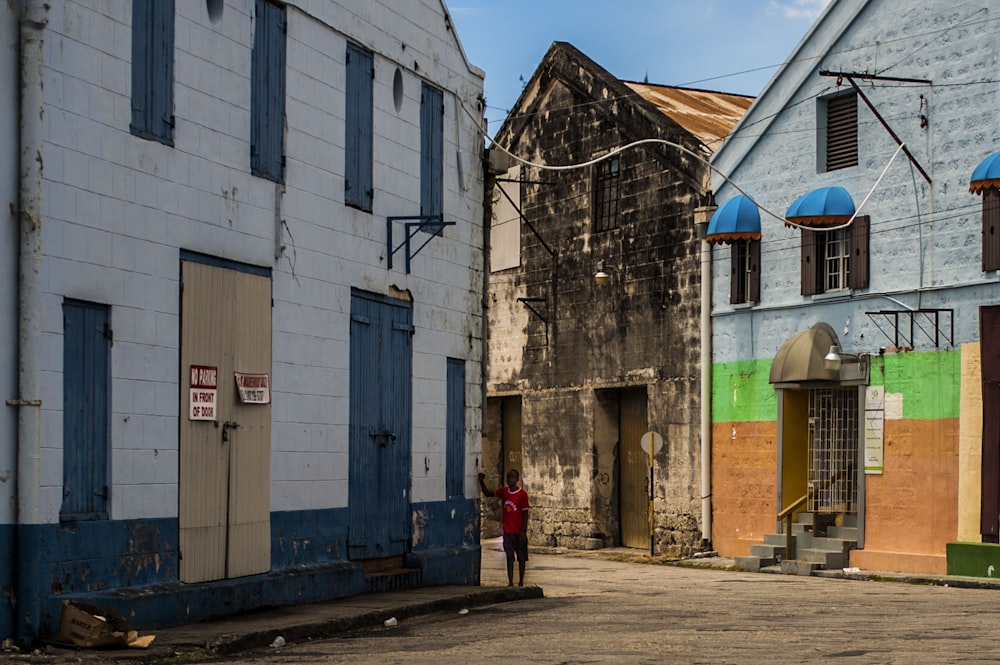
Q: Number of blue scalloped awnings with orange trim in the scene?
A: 3